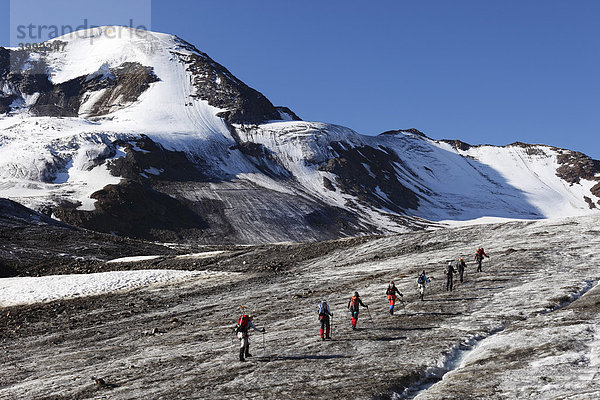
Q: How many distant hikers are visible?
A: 8